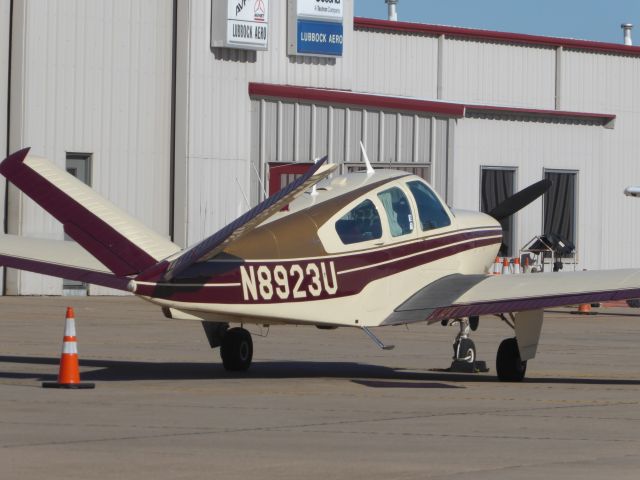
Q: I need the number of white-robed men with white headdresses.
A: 0